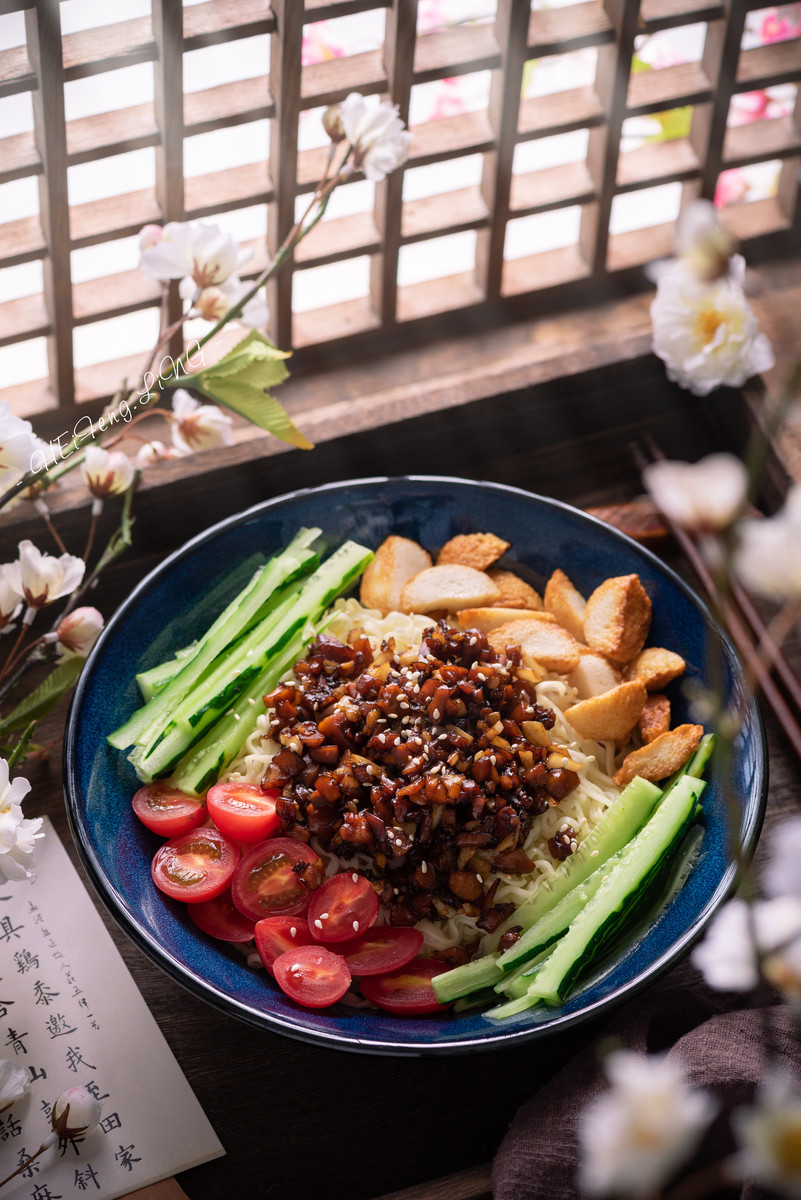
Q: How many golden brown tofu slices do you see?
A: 13